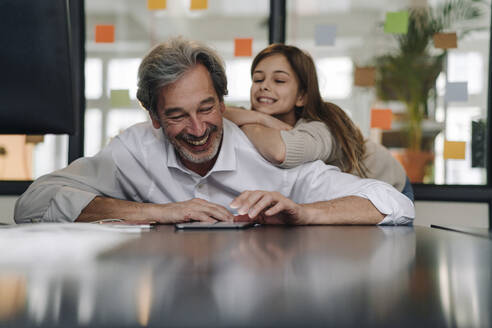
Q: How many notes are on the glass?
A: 12